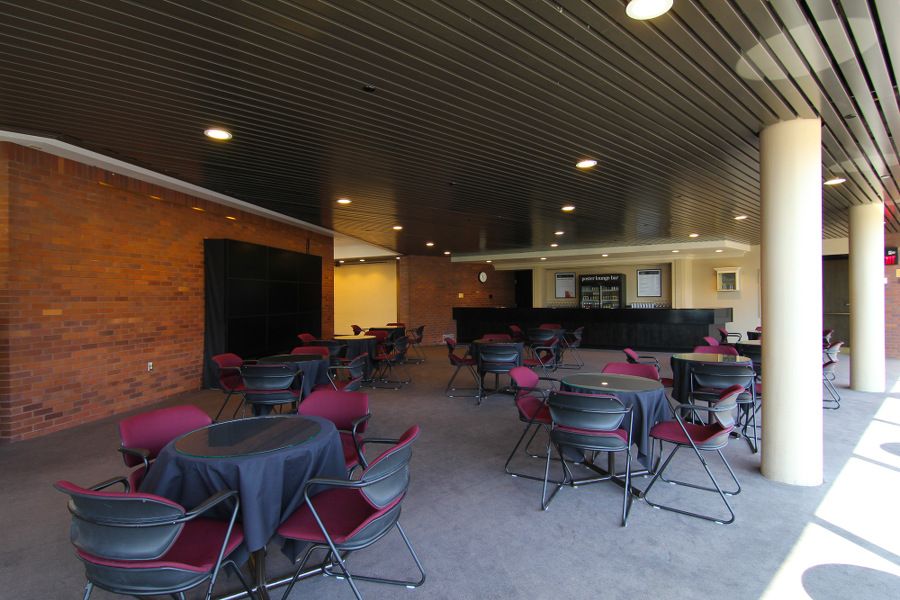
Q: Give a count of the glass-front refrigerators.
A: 1